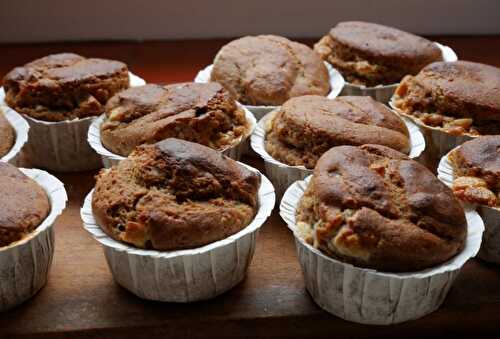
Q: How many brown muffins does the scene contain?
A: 11